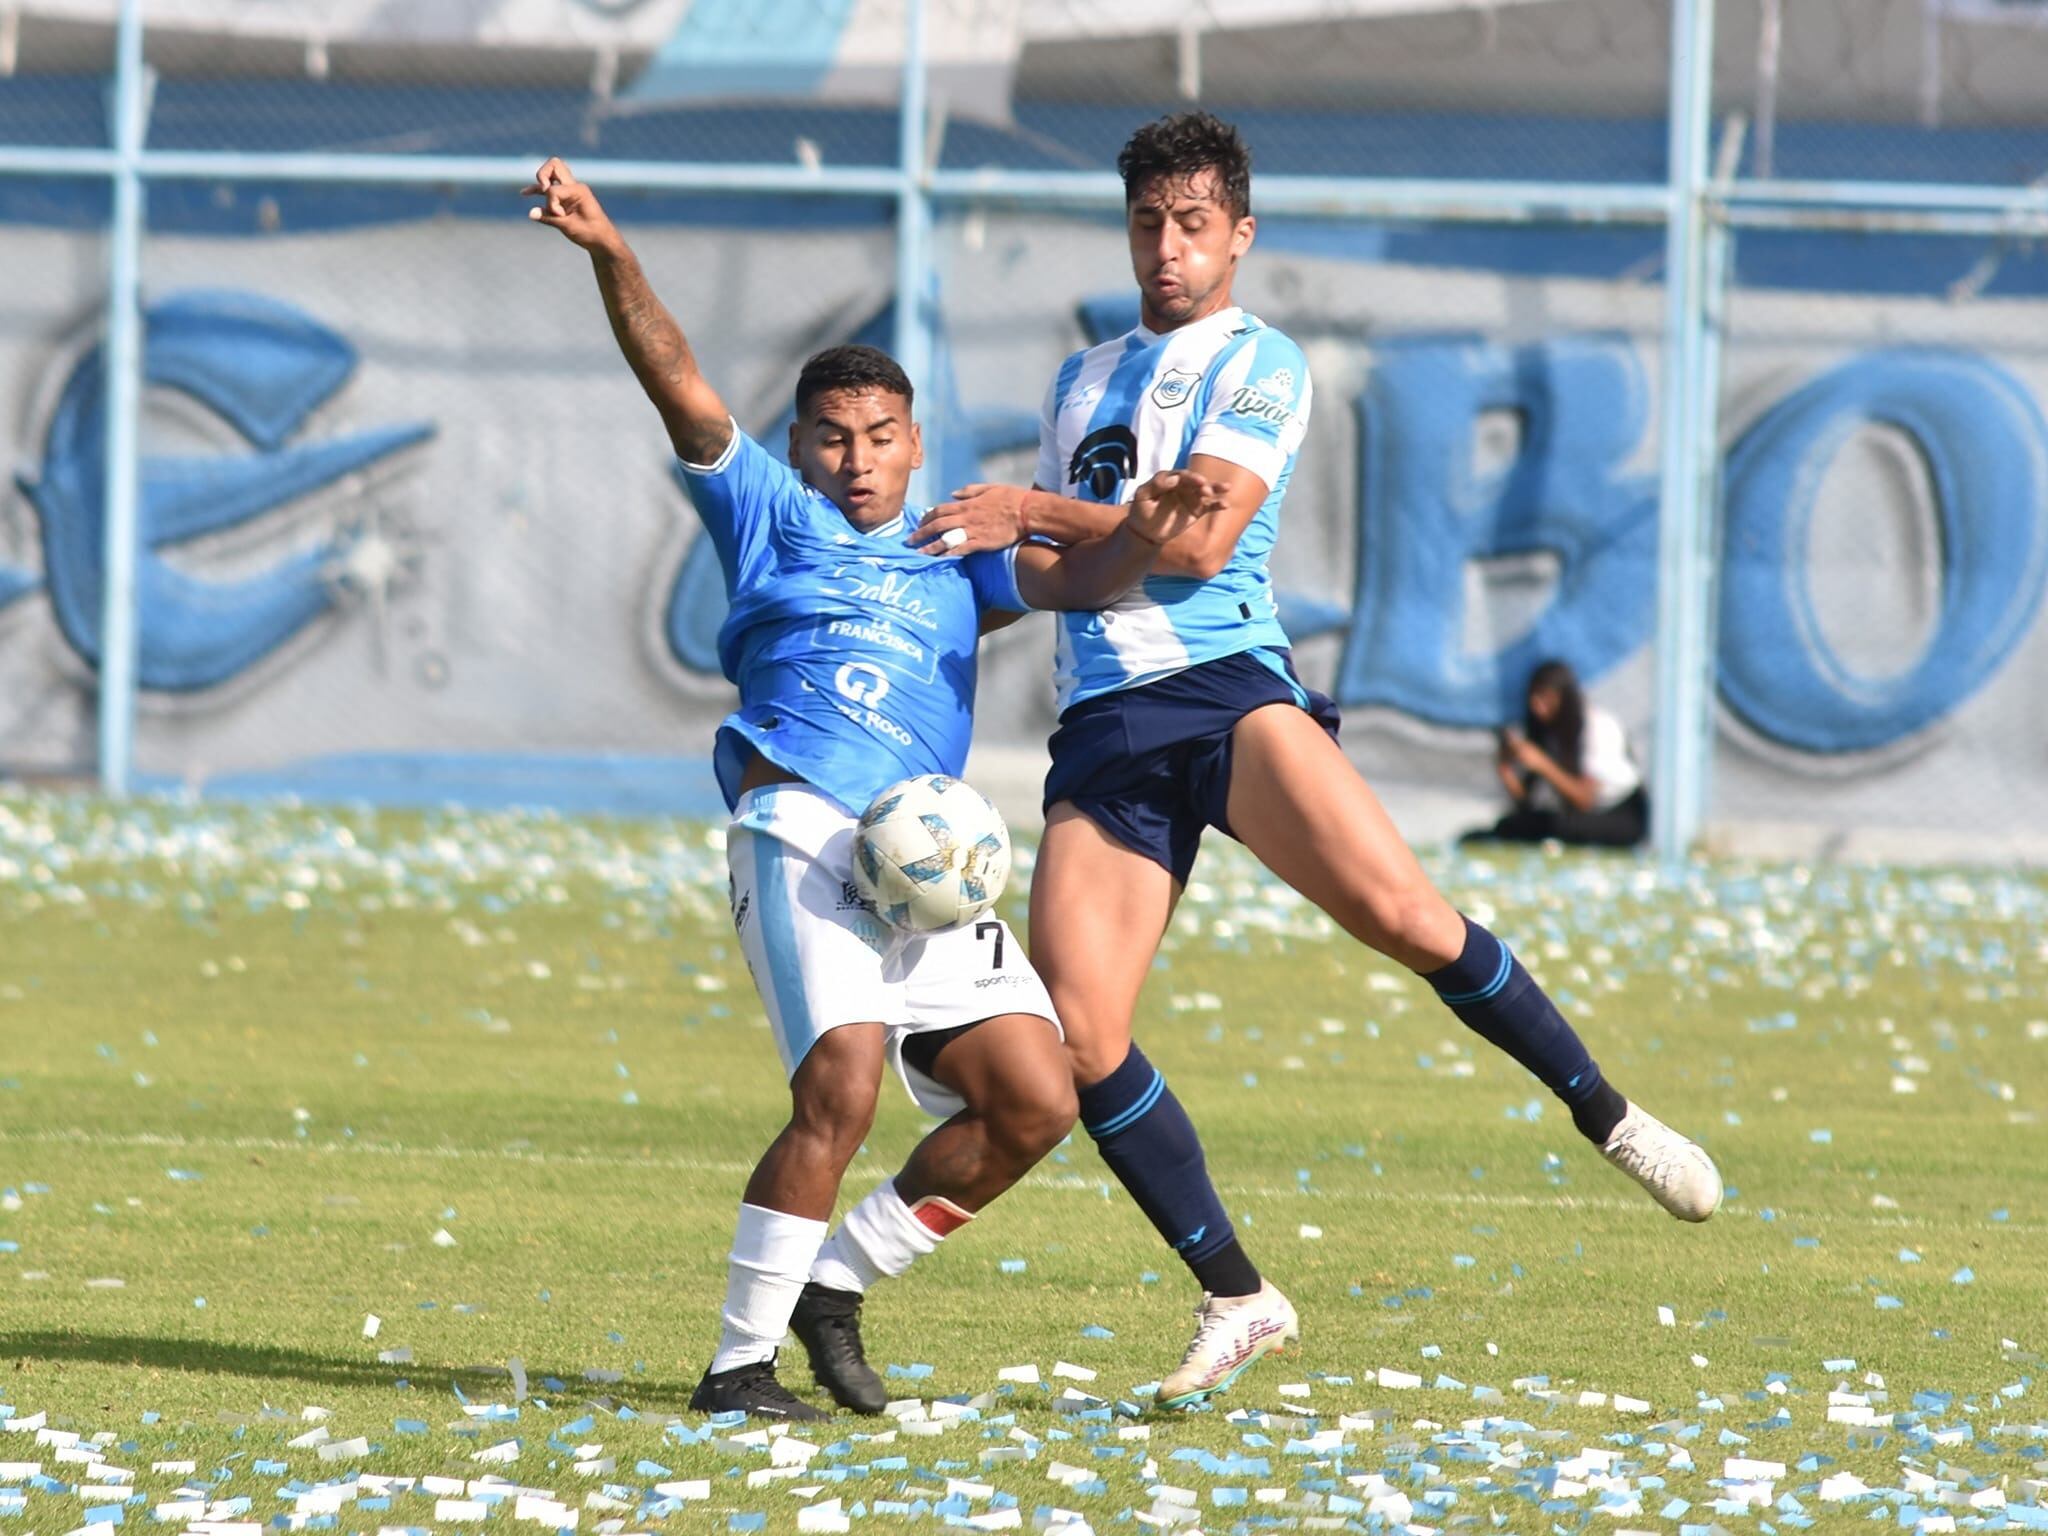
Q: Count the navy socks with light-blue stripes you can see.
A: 2